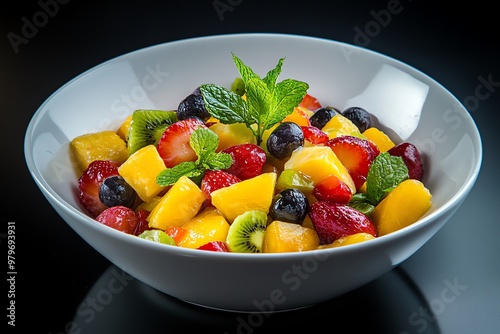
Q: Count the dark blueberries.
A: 6